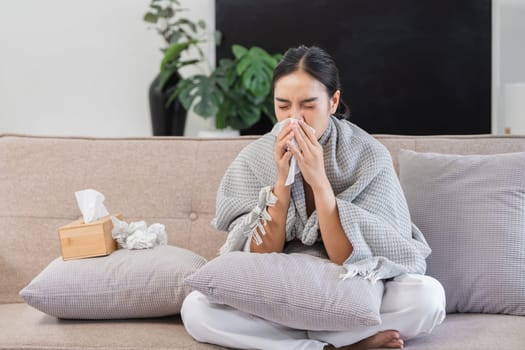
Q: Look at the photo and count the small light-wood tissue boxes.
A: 1